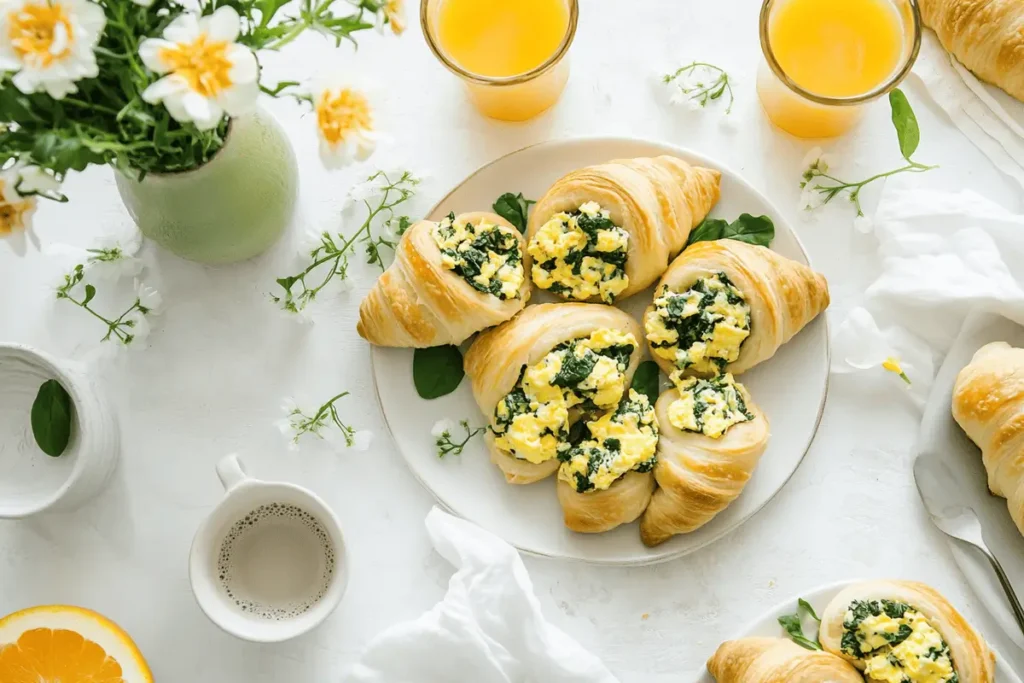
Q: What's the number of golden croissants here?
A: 10